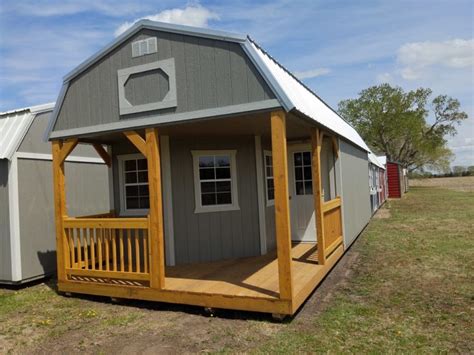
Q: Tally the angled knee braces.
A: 5